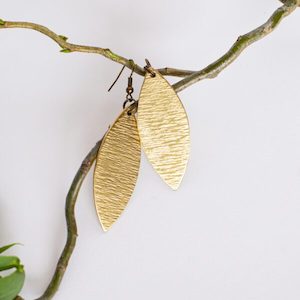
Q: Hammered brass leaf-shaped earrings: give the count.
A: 2